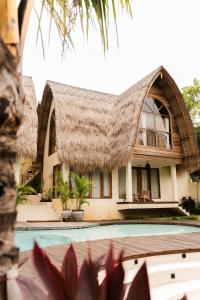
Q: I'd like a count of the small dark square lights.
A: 3